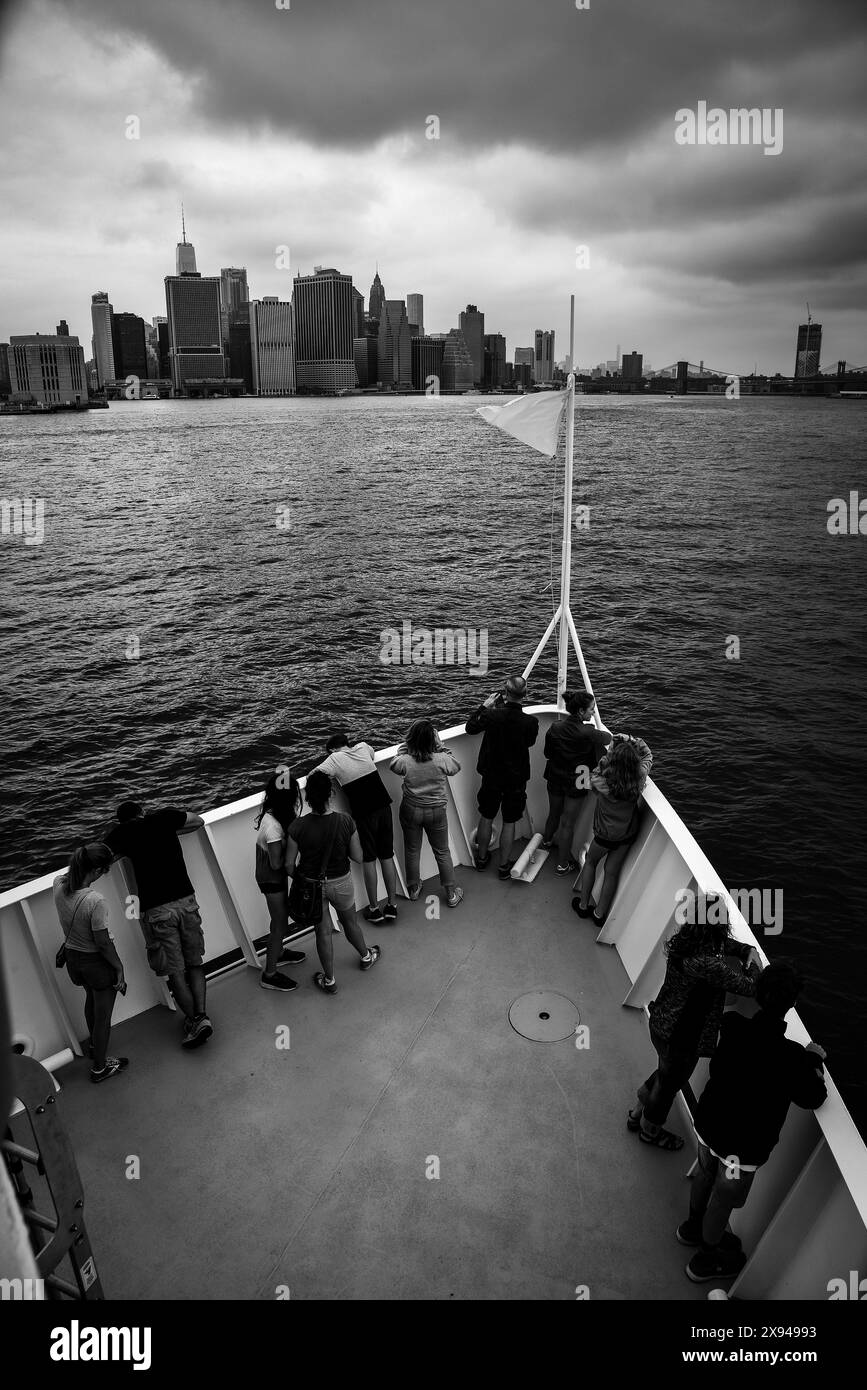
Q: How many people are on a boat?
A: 11